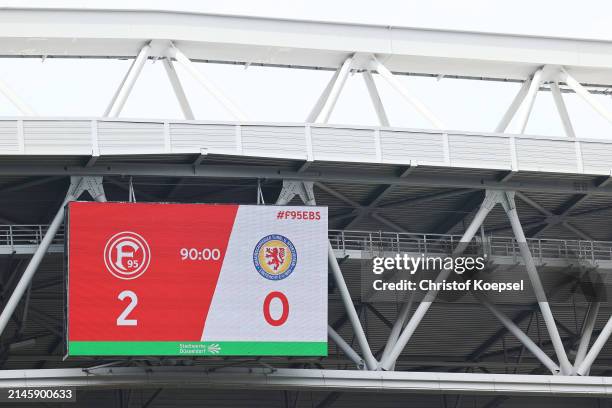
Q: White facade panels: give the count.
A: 10